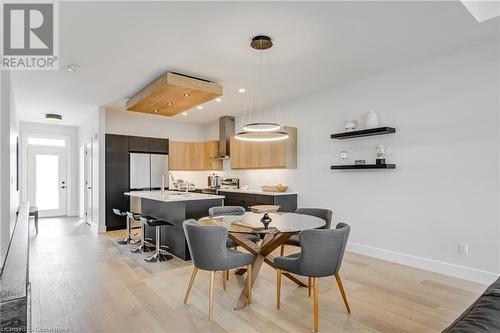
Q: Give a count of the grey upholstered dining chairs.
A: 4